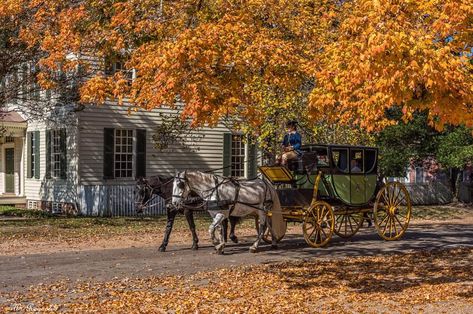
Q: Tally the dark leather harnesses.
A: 2